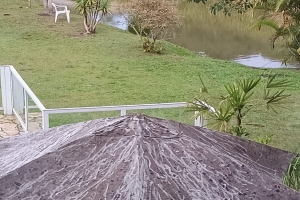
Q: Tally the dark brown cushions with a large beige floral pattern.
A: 0